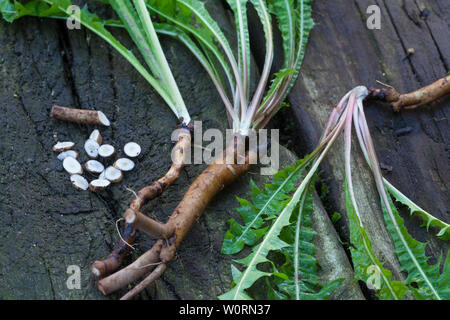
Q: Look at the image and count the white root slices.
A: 13